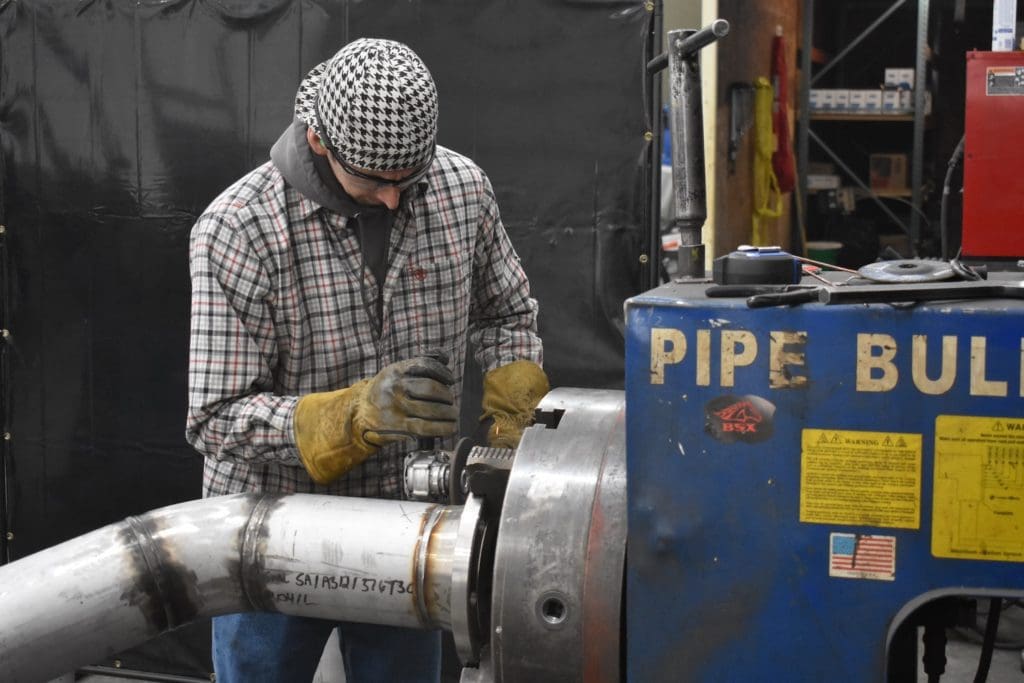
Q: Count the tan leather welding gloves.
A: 2